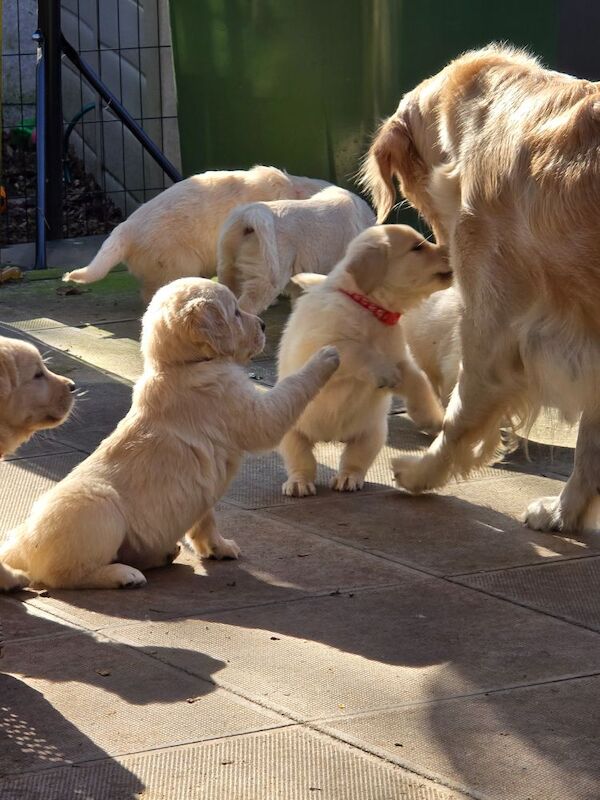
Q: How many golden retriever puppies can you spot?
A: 6